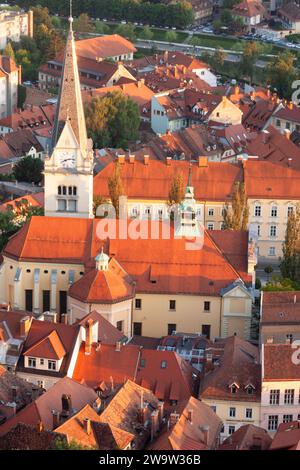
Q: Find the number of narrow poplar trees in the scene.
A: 4